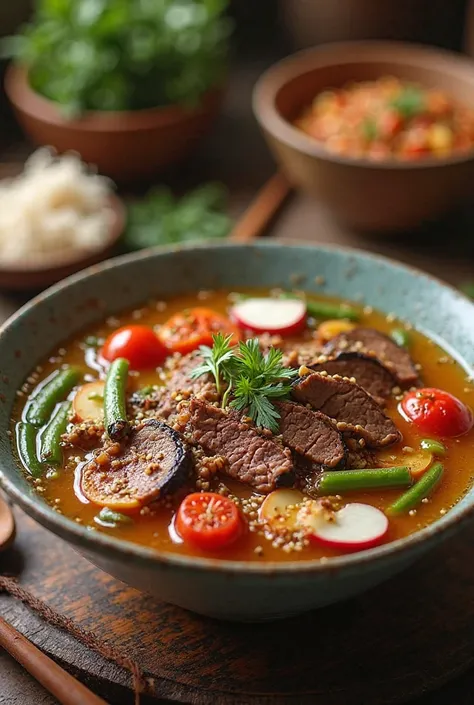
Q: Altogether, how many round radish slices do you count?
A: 2